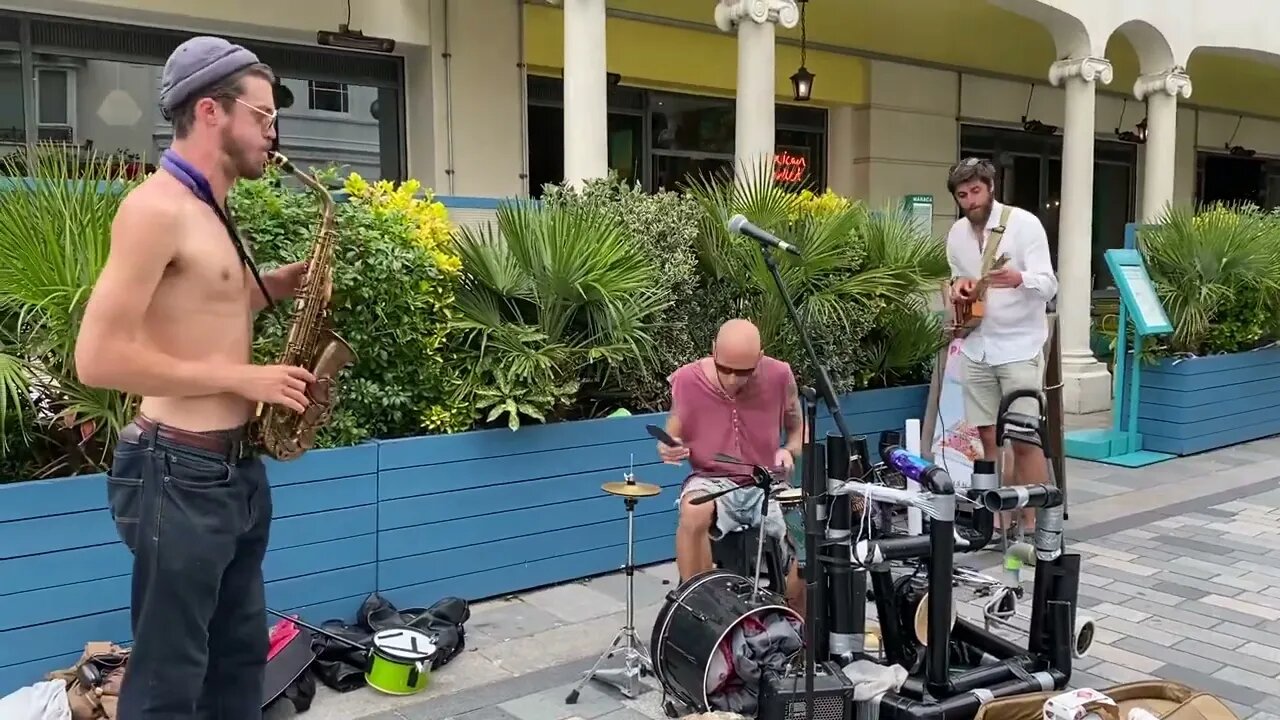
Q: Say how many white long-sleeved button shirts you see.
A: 1